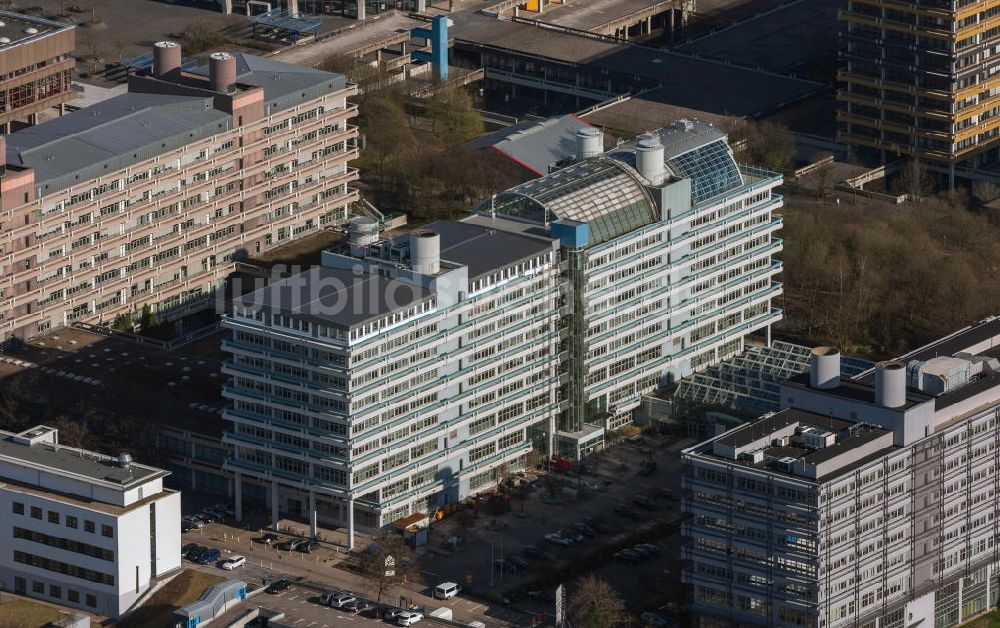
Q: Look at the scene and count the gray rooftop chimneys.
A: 6